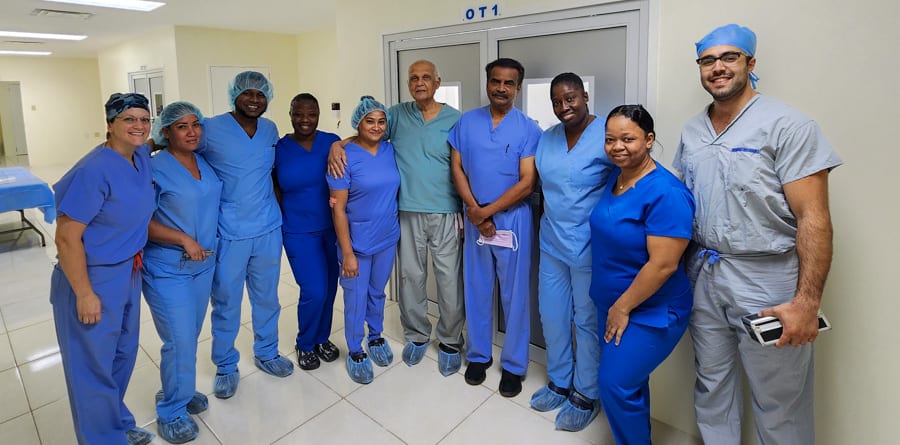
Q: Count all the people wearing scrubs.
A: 10